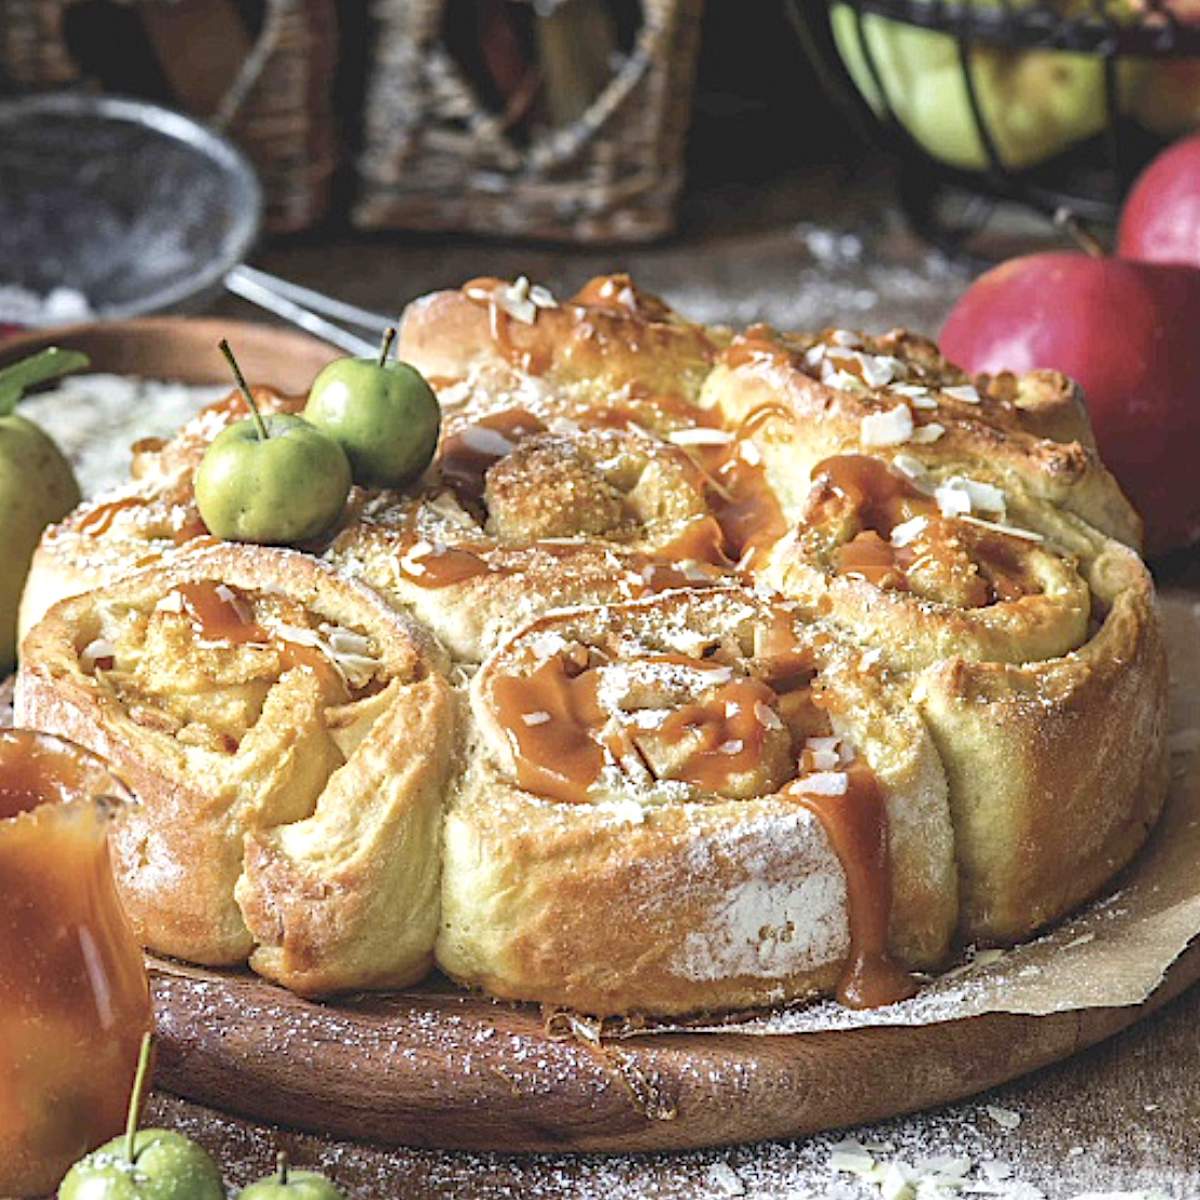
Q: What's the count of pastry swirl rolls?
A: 7